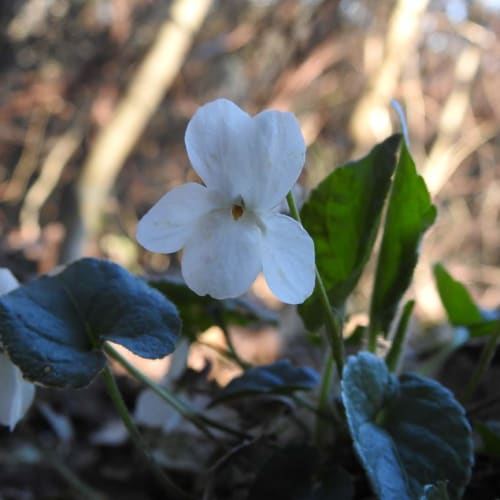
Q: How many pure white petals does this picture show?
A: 5